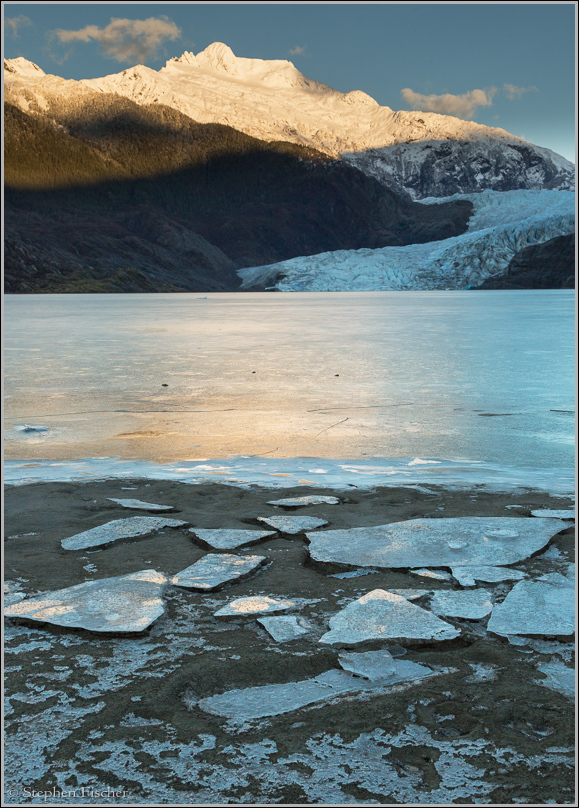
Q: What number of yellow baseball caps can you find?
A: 0